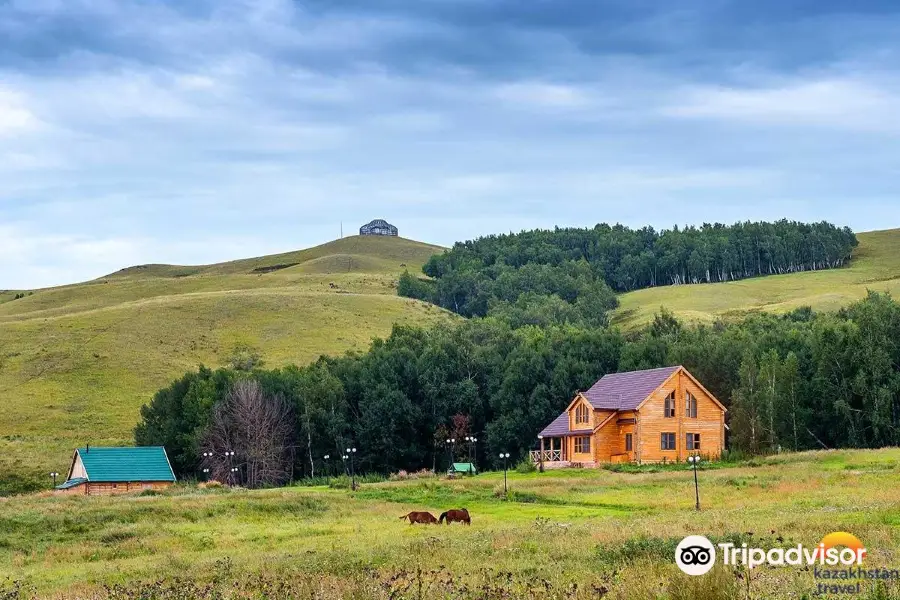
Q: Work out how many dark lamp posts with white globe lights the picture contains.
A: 13